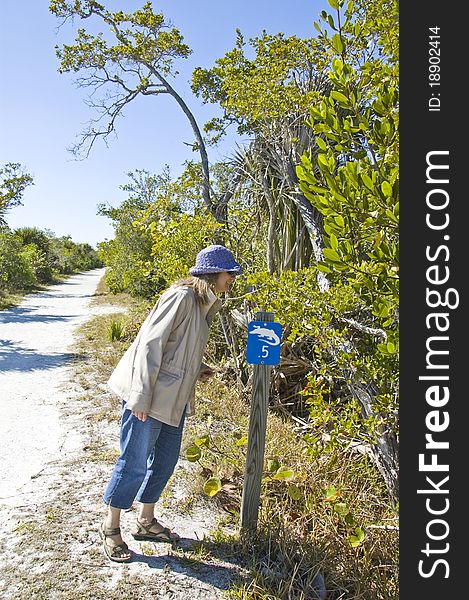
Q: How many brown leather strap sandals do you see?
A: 2